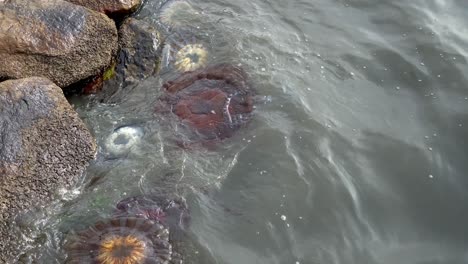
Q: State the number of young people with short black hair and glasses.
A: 0